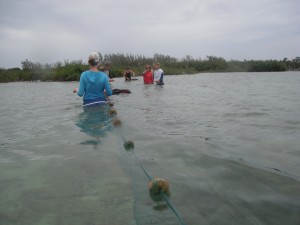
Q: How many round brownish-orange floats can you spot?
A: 5